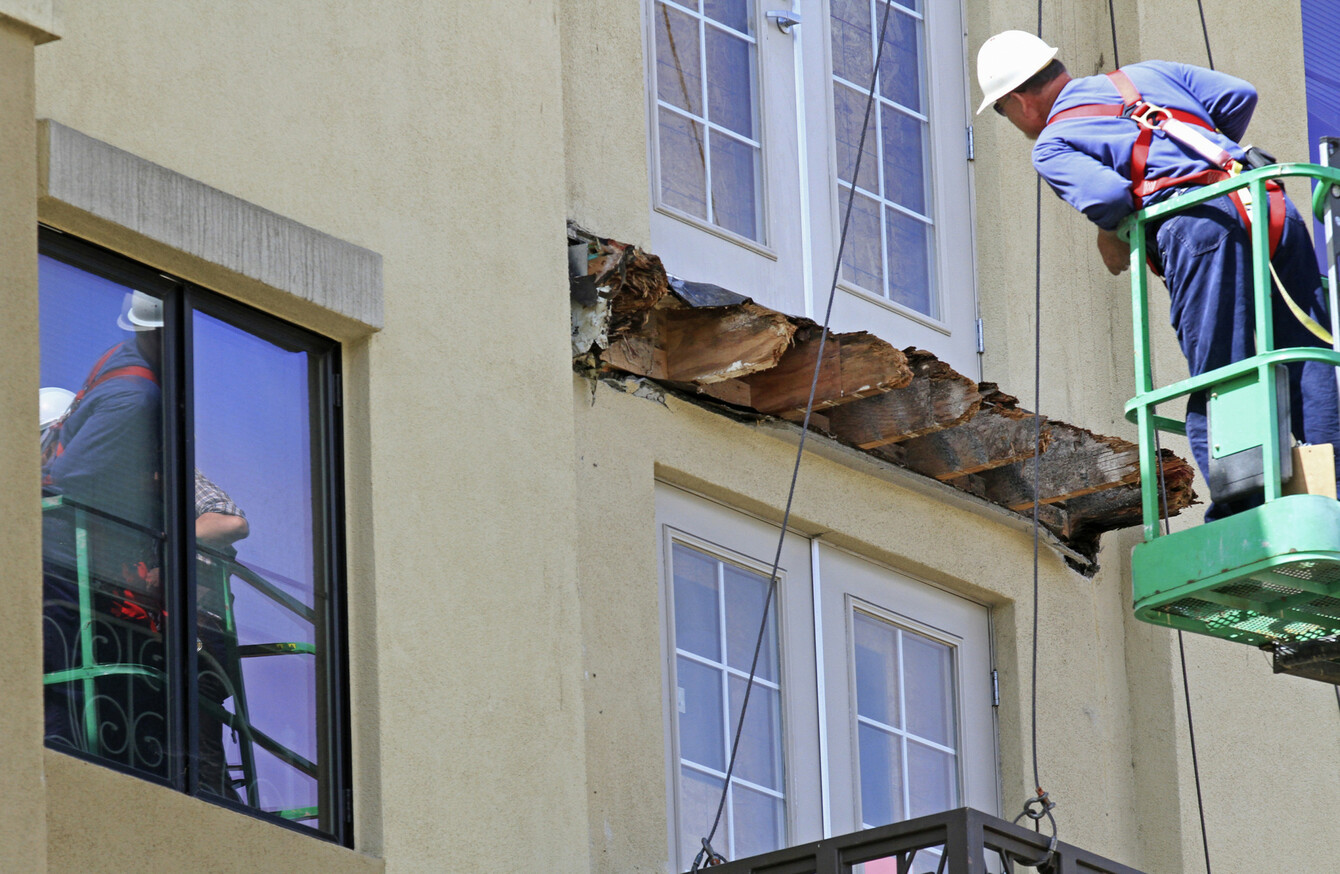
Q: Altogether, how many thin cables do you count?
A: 4